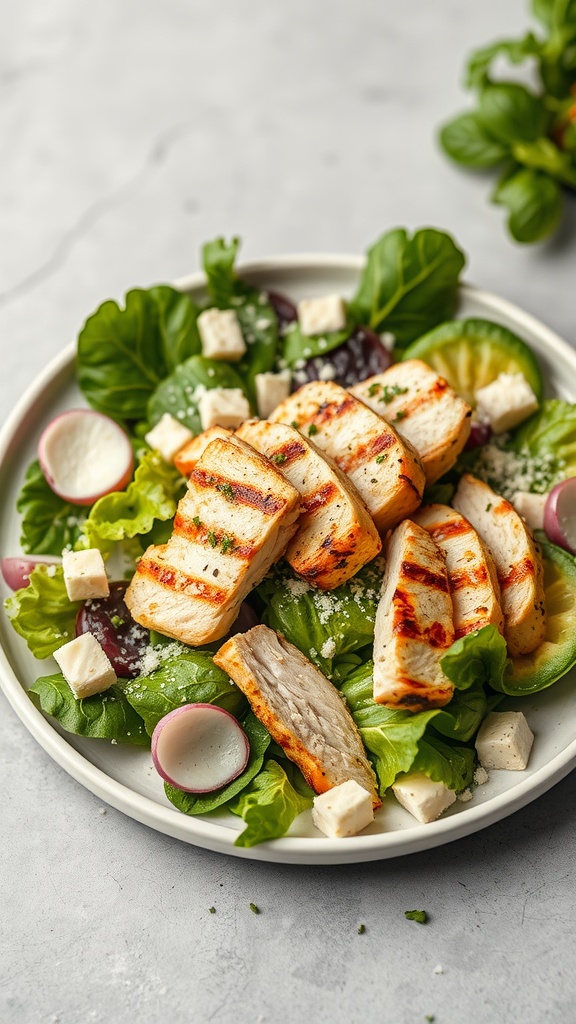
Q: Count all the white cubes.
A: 12